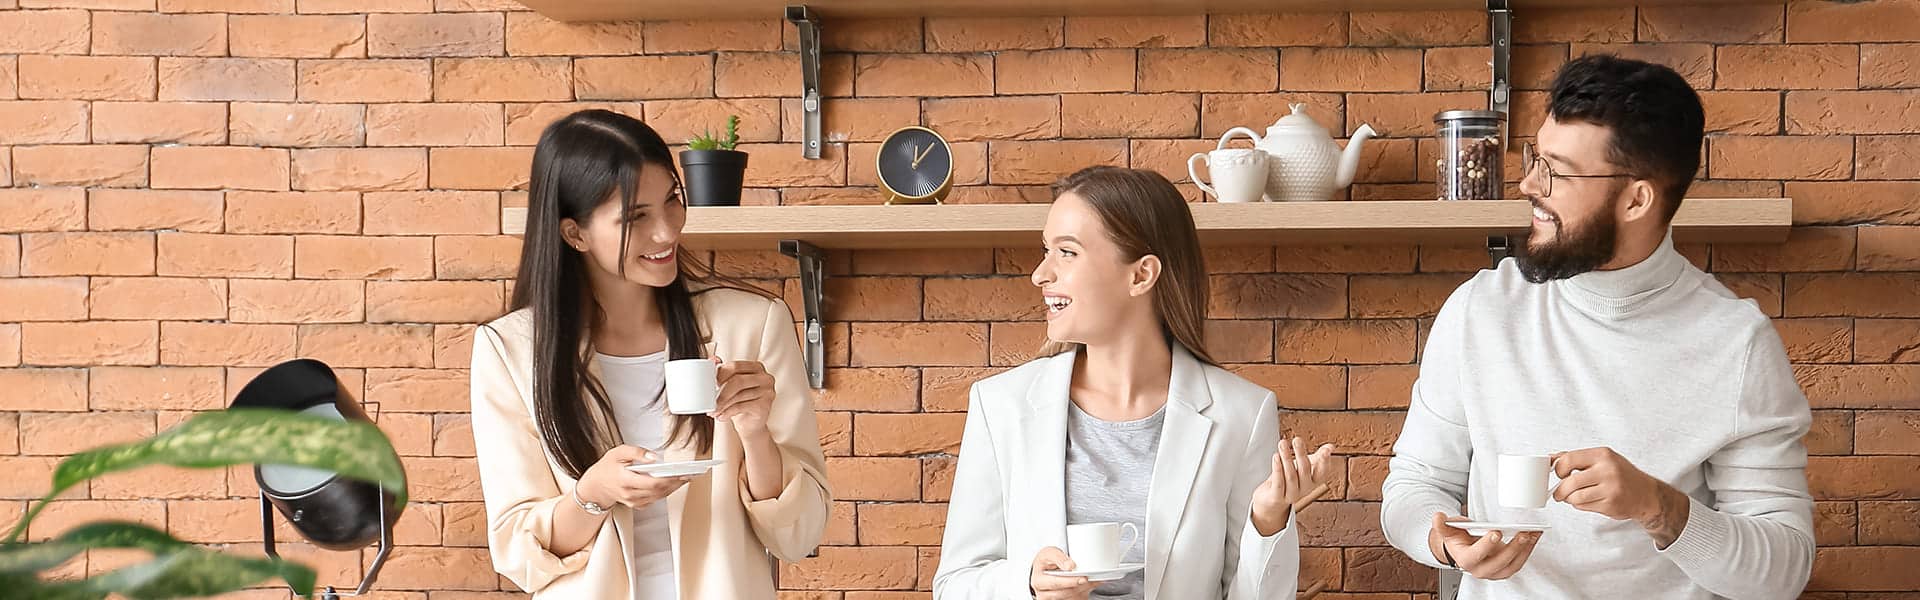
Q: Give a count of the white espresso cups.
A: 3